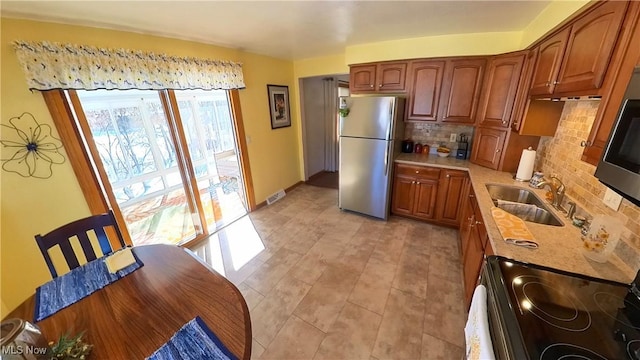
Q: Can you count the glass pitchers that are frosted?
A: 1